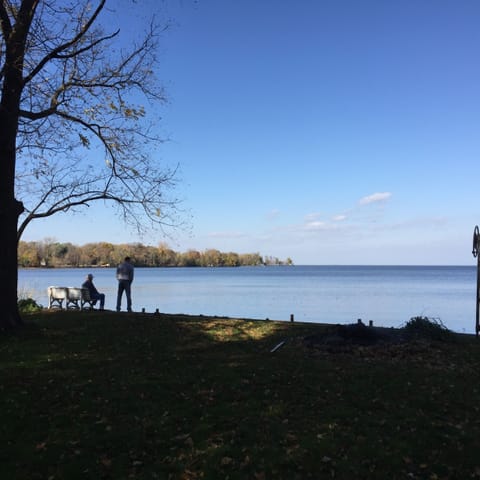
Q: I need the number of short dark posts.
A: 5